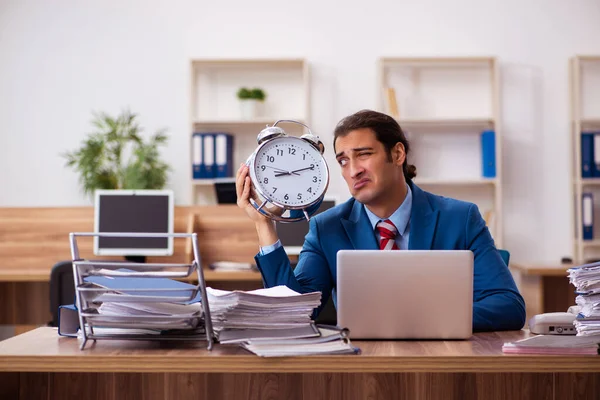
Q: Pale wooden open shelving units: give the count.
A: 3